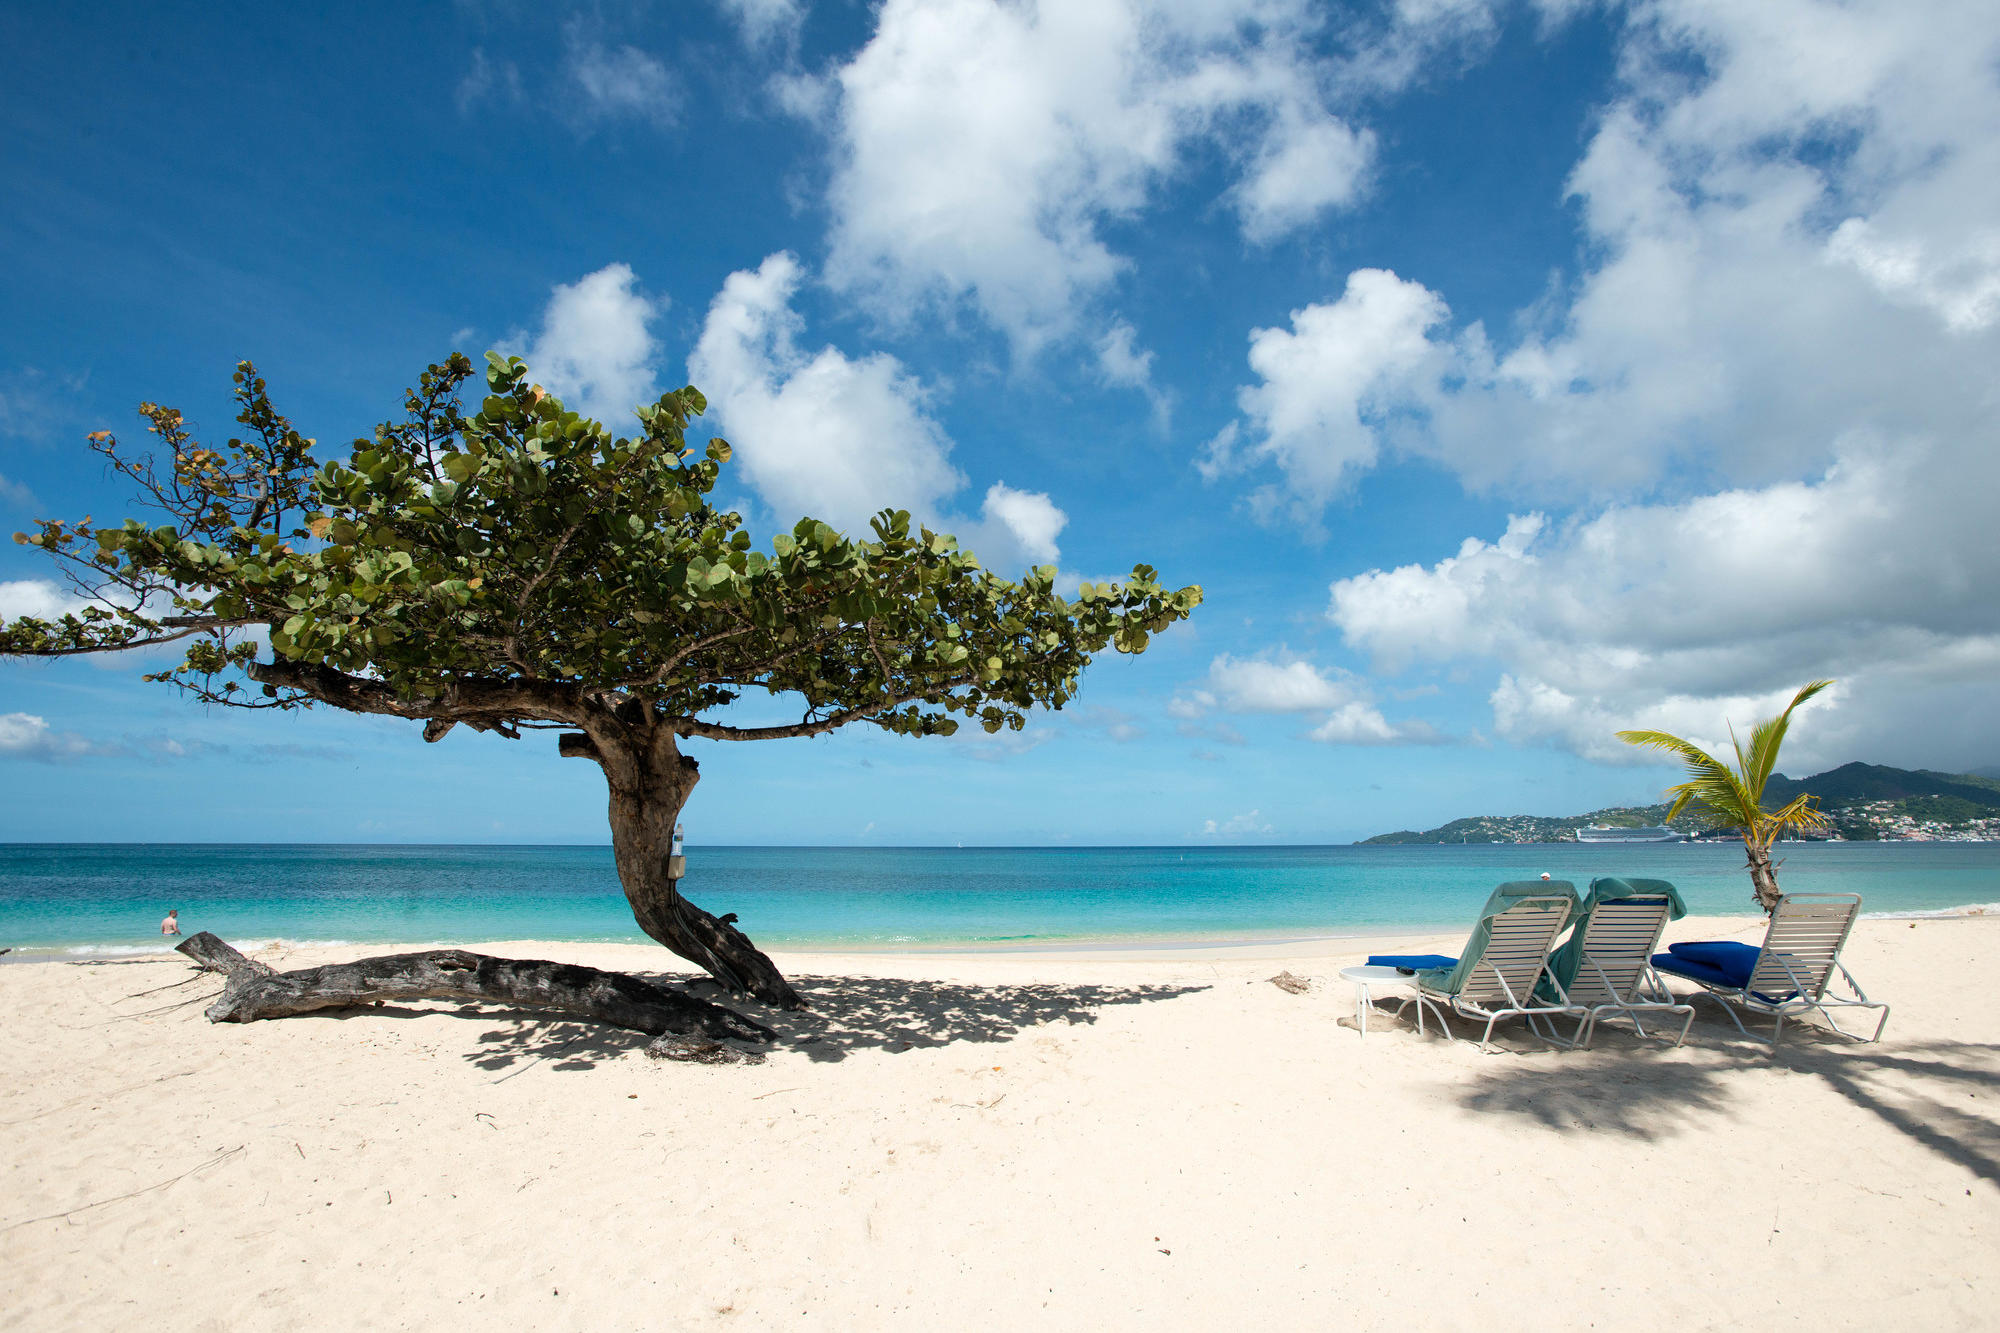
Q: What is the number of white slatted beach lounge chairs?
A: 3